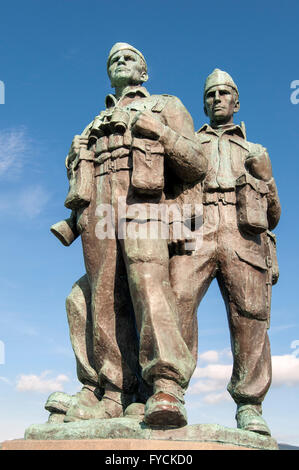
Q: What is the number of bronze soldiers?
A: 2